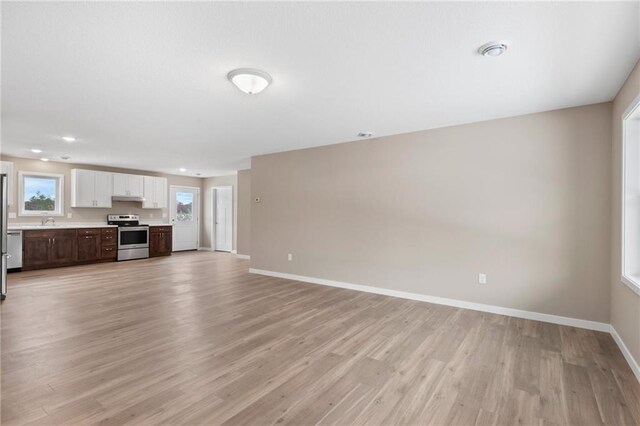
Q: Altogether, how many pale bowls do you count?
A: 0